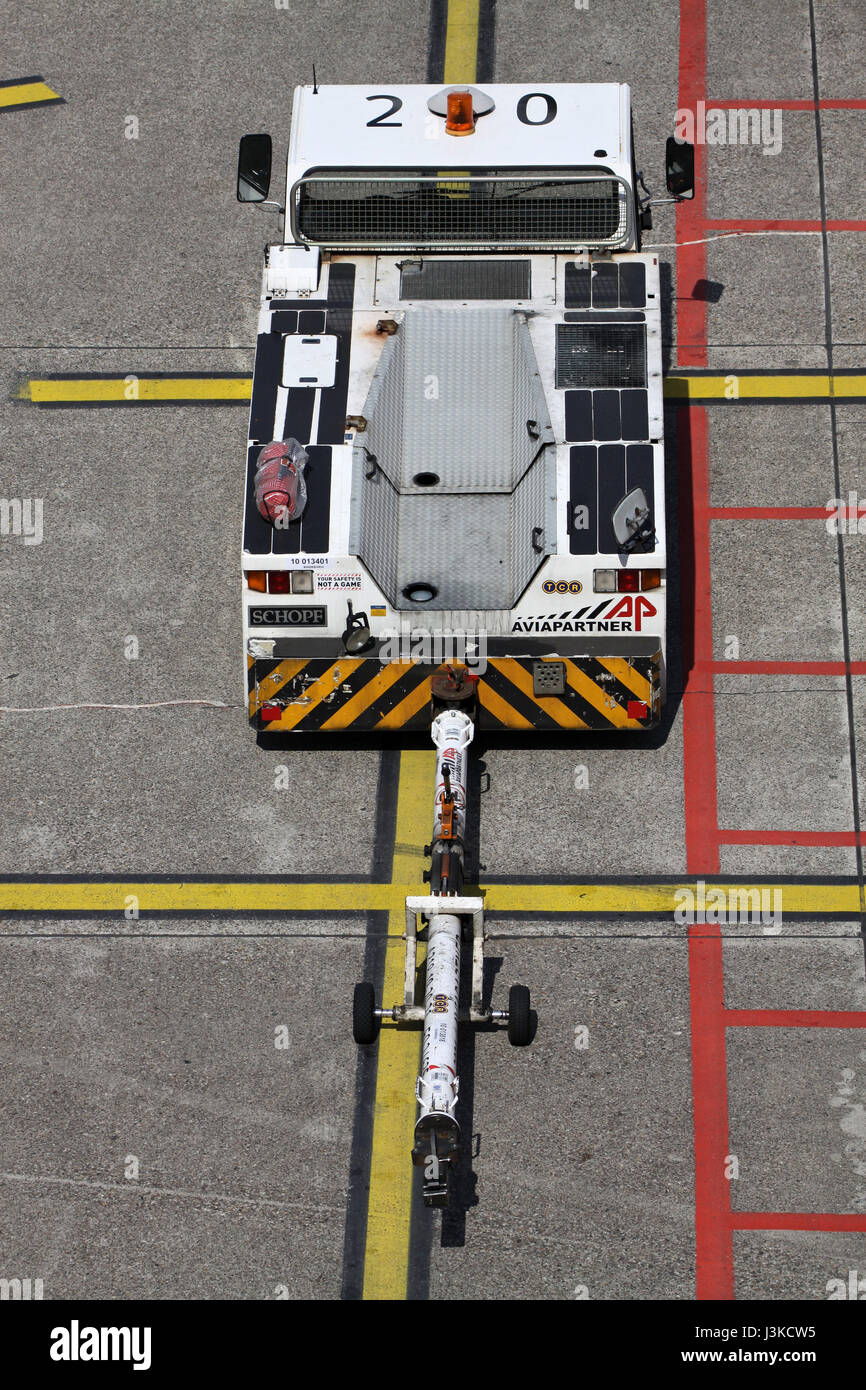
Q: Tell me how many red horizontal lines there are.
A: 7